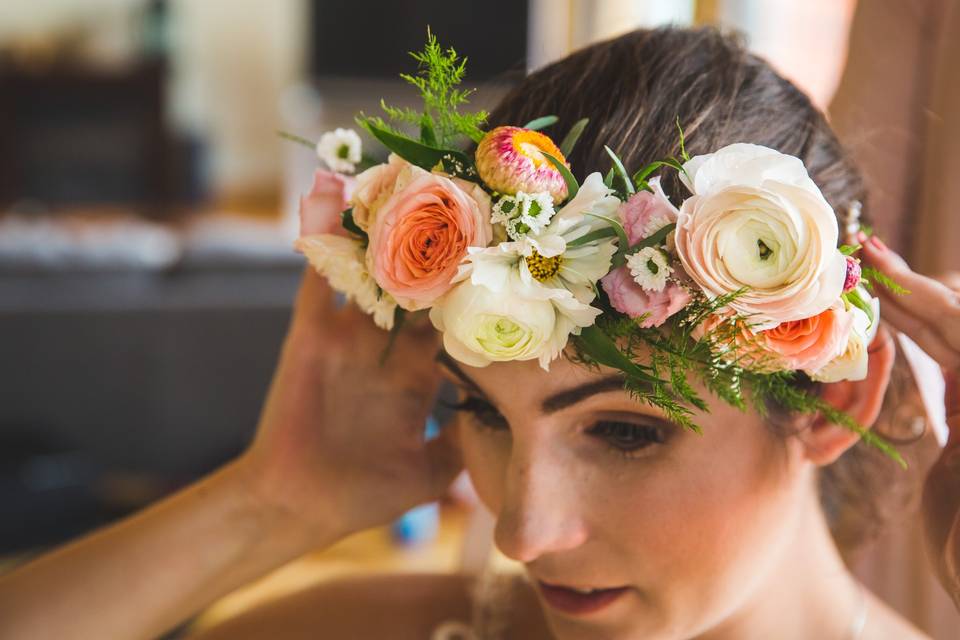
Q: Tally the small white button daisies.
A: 5